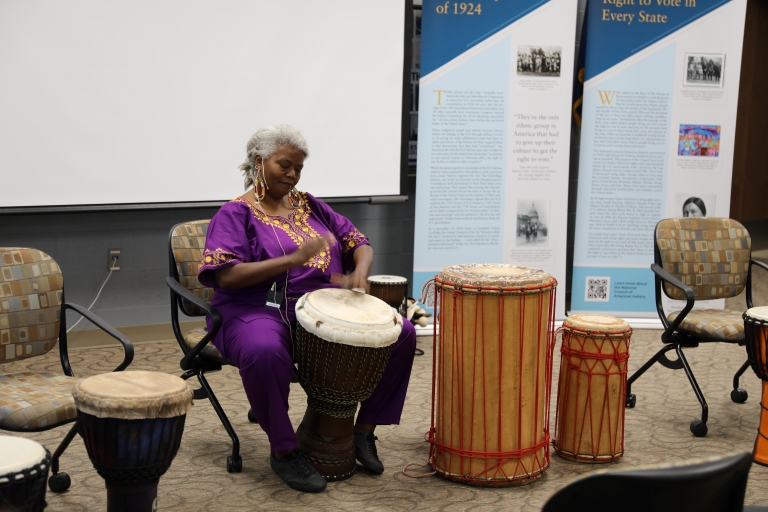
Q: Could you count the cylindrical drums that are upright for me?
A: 2